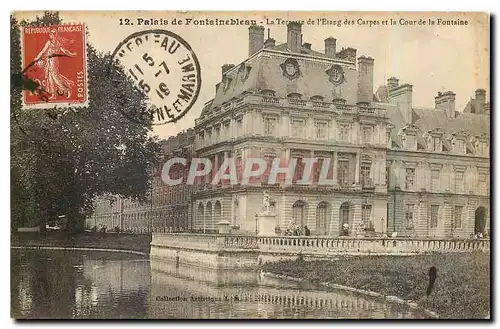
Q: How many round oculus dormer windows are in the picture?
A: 2